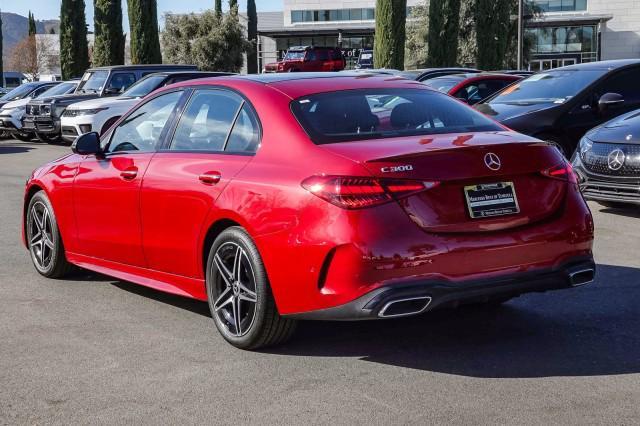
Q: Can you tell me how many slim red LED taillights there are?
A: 2